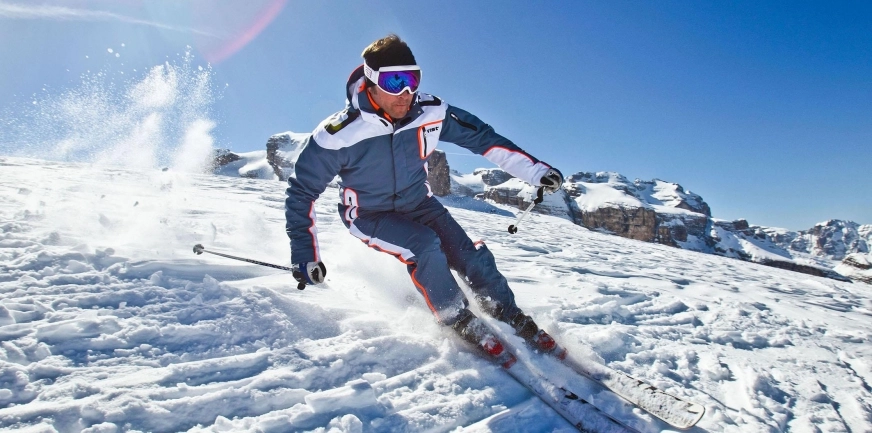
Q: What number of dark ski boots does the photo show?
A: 2